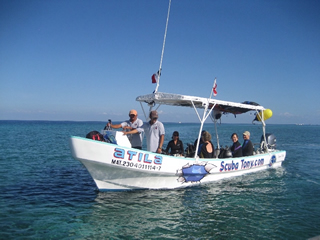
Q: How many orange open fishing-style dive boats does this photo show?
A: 0